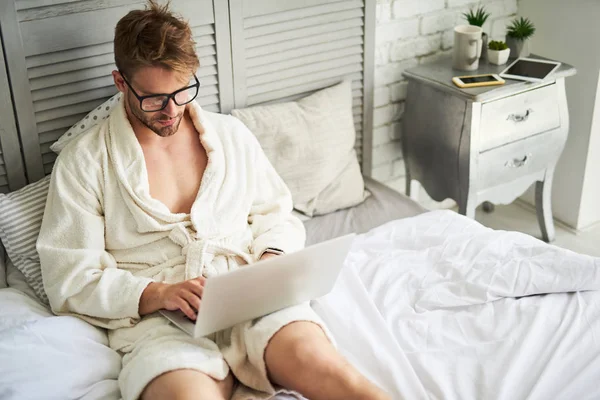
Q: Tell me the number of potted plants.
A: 3